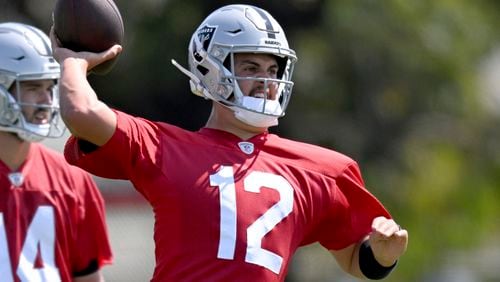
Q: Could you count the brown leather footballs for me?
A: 1